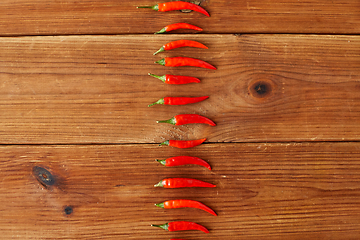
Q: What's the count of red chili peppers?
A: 12